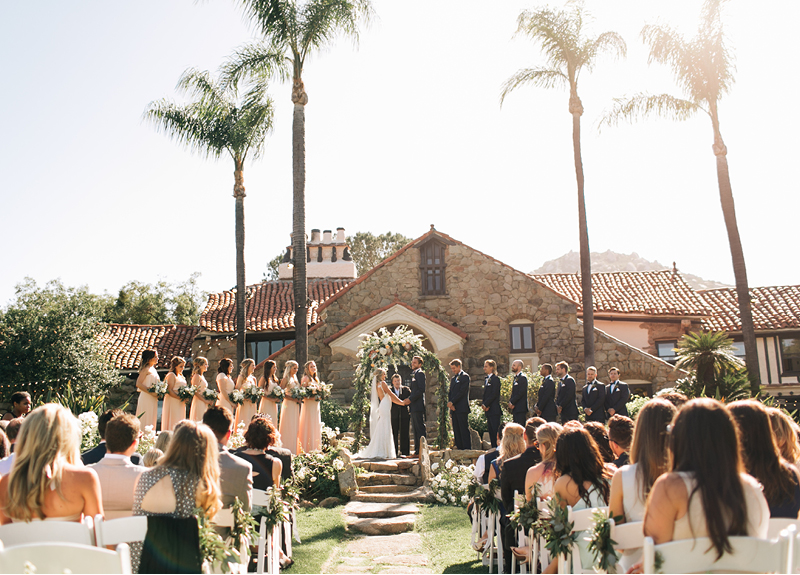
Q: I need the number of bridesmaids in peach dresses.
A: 8